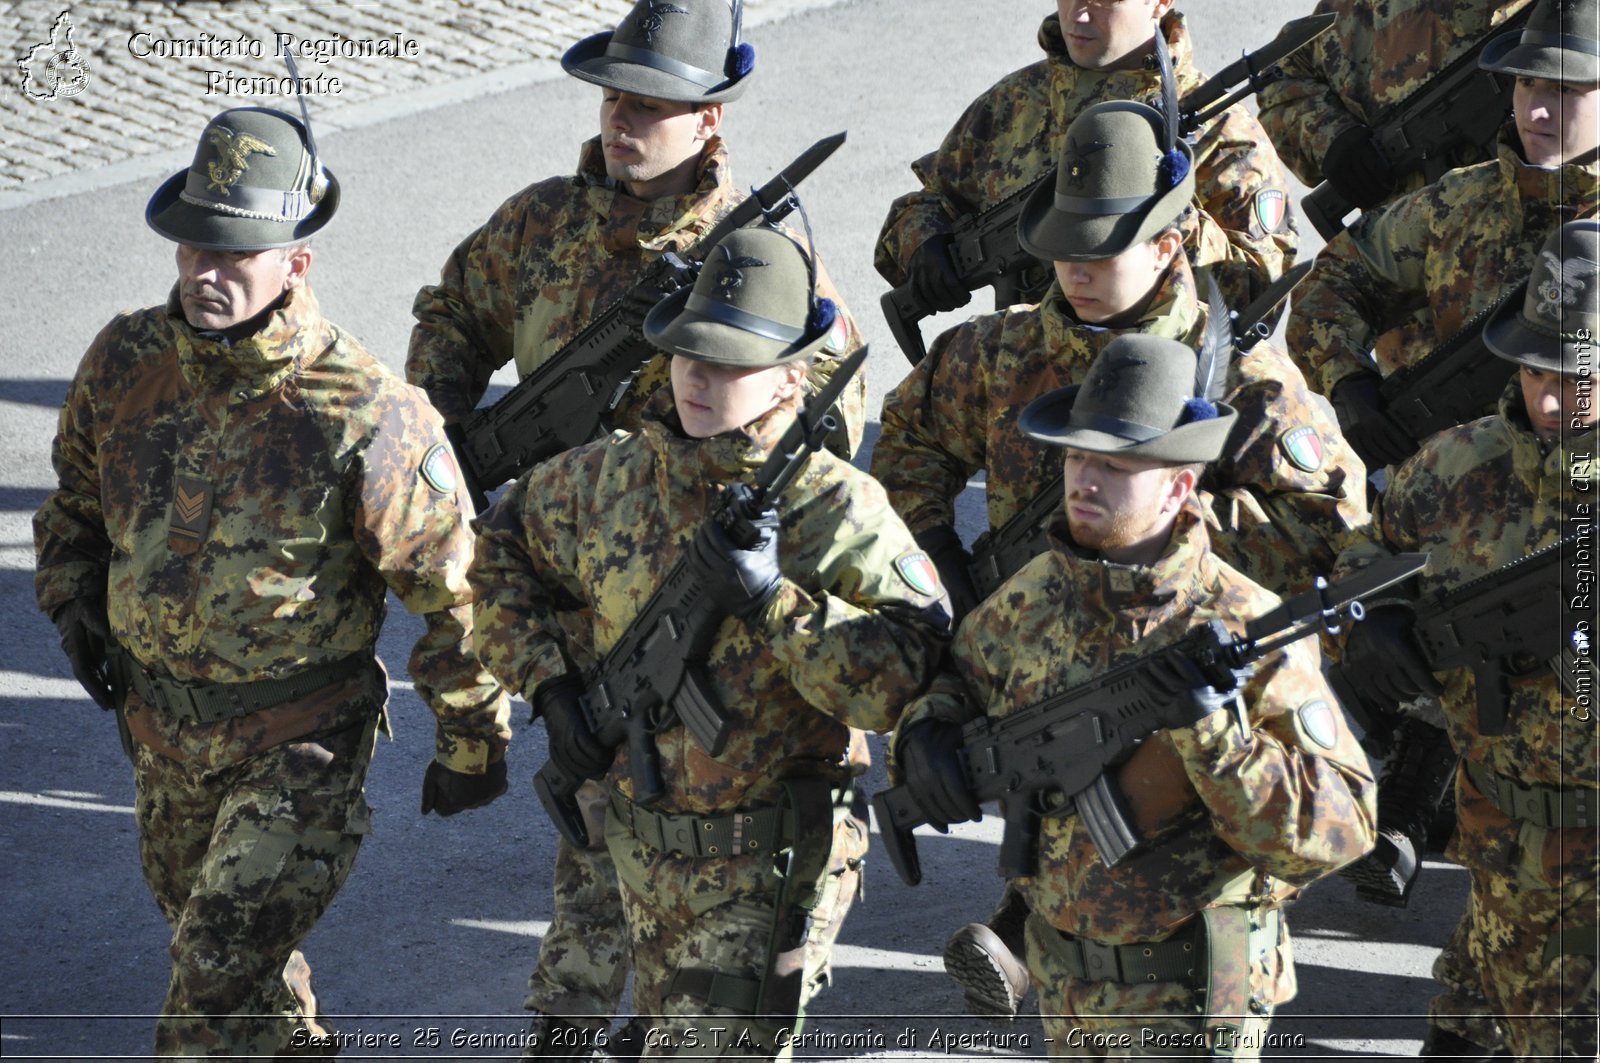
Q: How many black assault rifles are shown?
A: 8